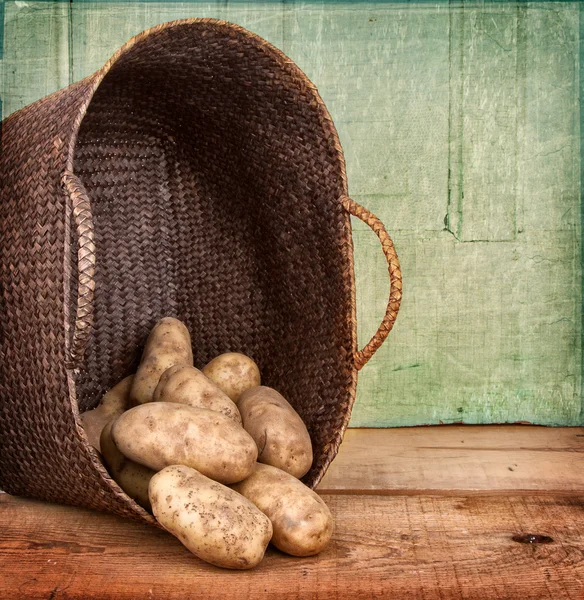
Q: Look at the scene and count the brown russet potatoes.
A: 9